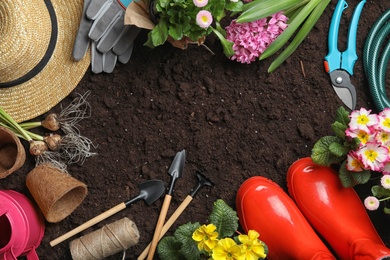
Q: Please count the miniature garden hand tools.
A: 3